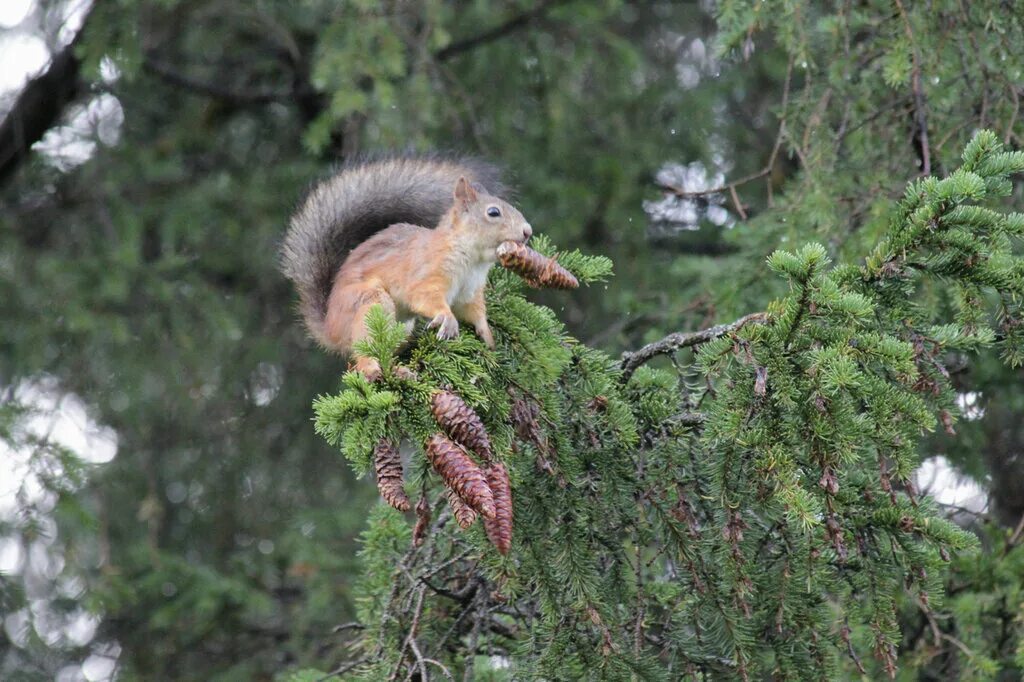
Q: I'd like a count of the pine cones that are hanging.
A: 5